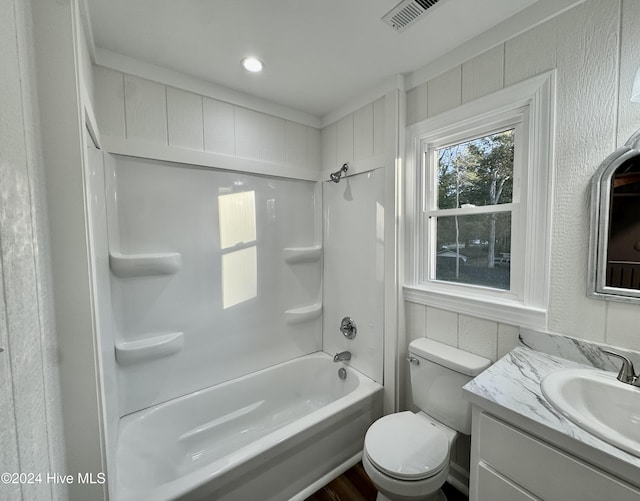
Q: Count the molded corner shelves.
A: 4